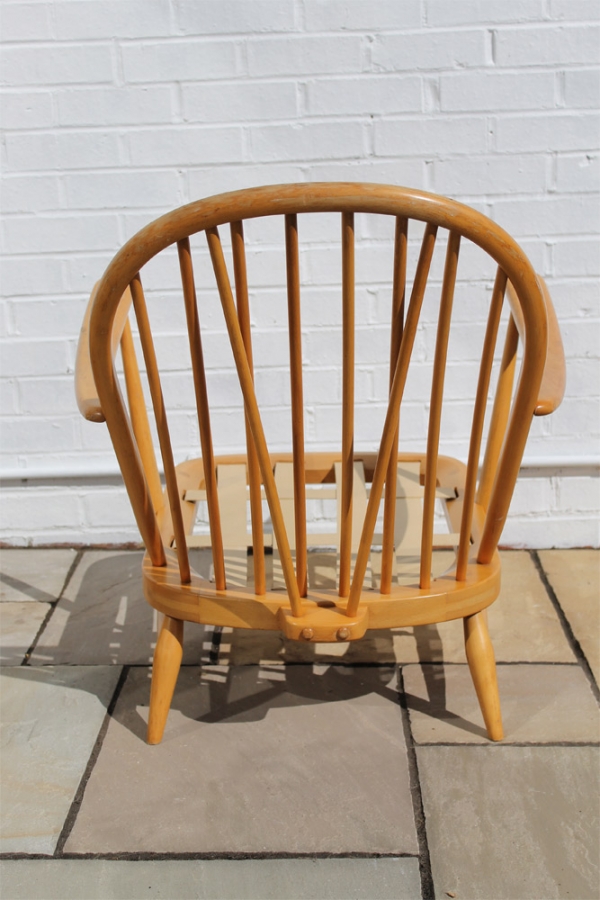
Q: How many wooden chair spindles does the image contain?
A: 10